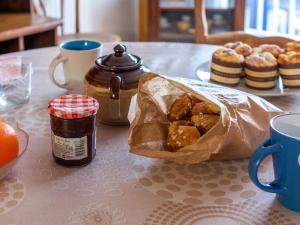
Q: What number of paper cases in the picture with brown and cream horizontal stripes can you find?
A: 3